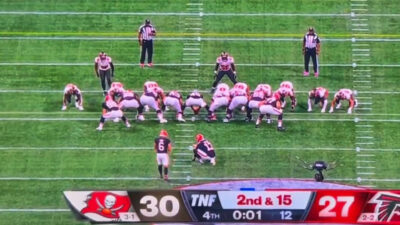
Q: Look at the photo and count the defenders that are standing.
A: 2